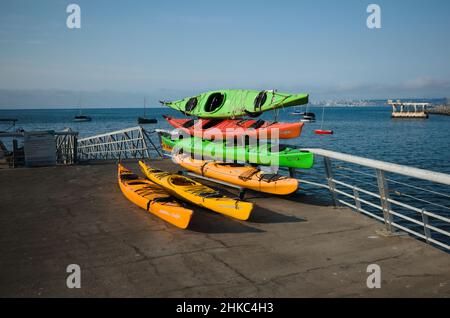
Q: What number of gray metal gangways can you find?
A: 1